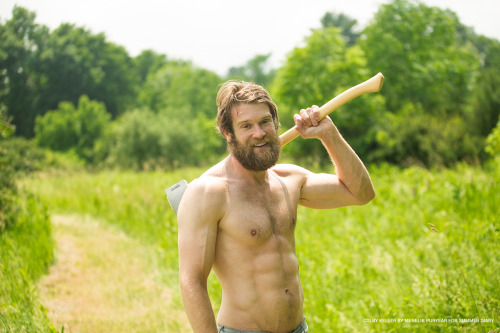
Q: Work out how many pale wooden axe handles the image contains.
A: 1